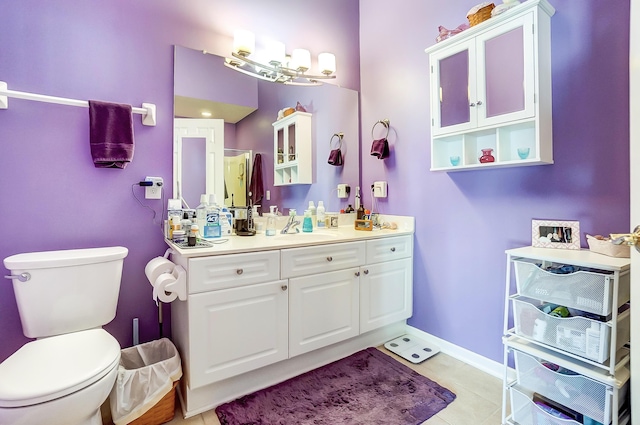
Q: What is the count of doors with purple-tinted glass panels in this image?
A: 2